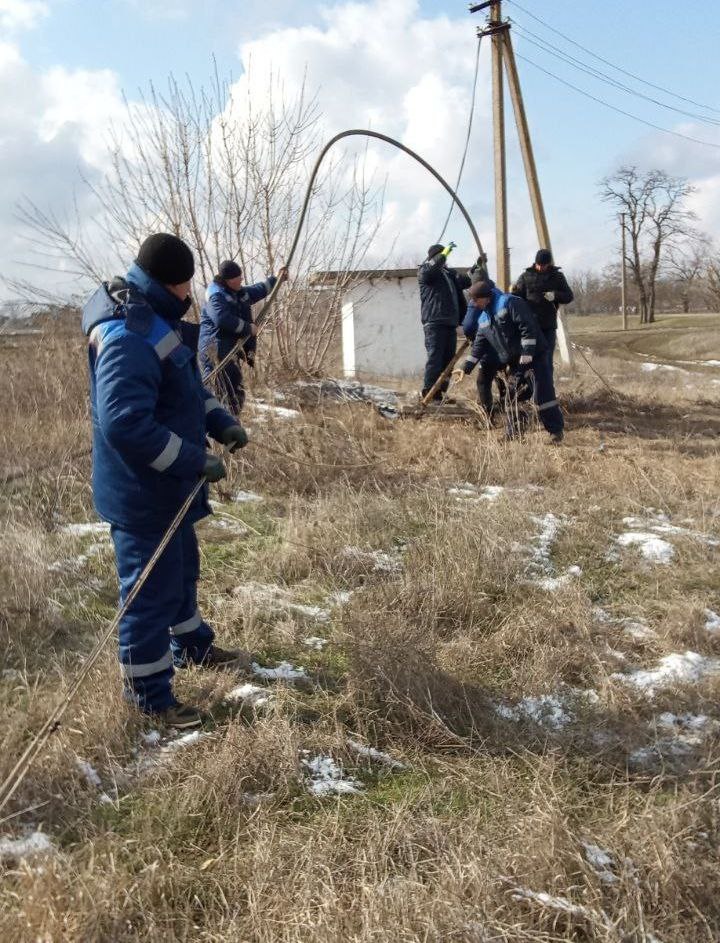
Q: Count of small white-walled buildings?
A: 1